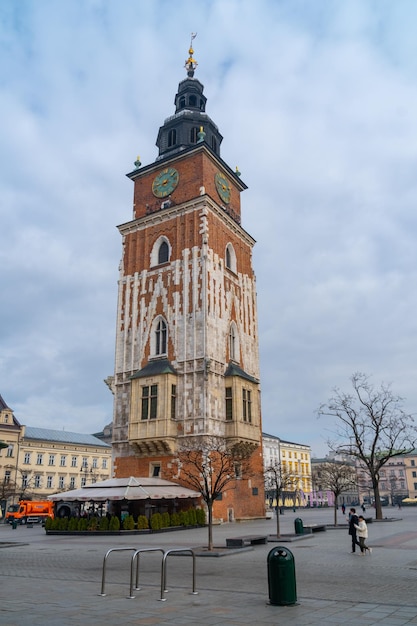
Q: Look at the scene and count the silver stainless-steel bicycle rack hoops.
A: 3